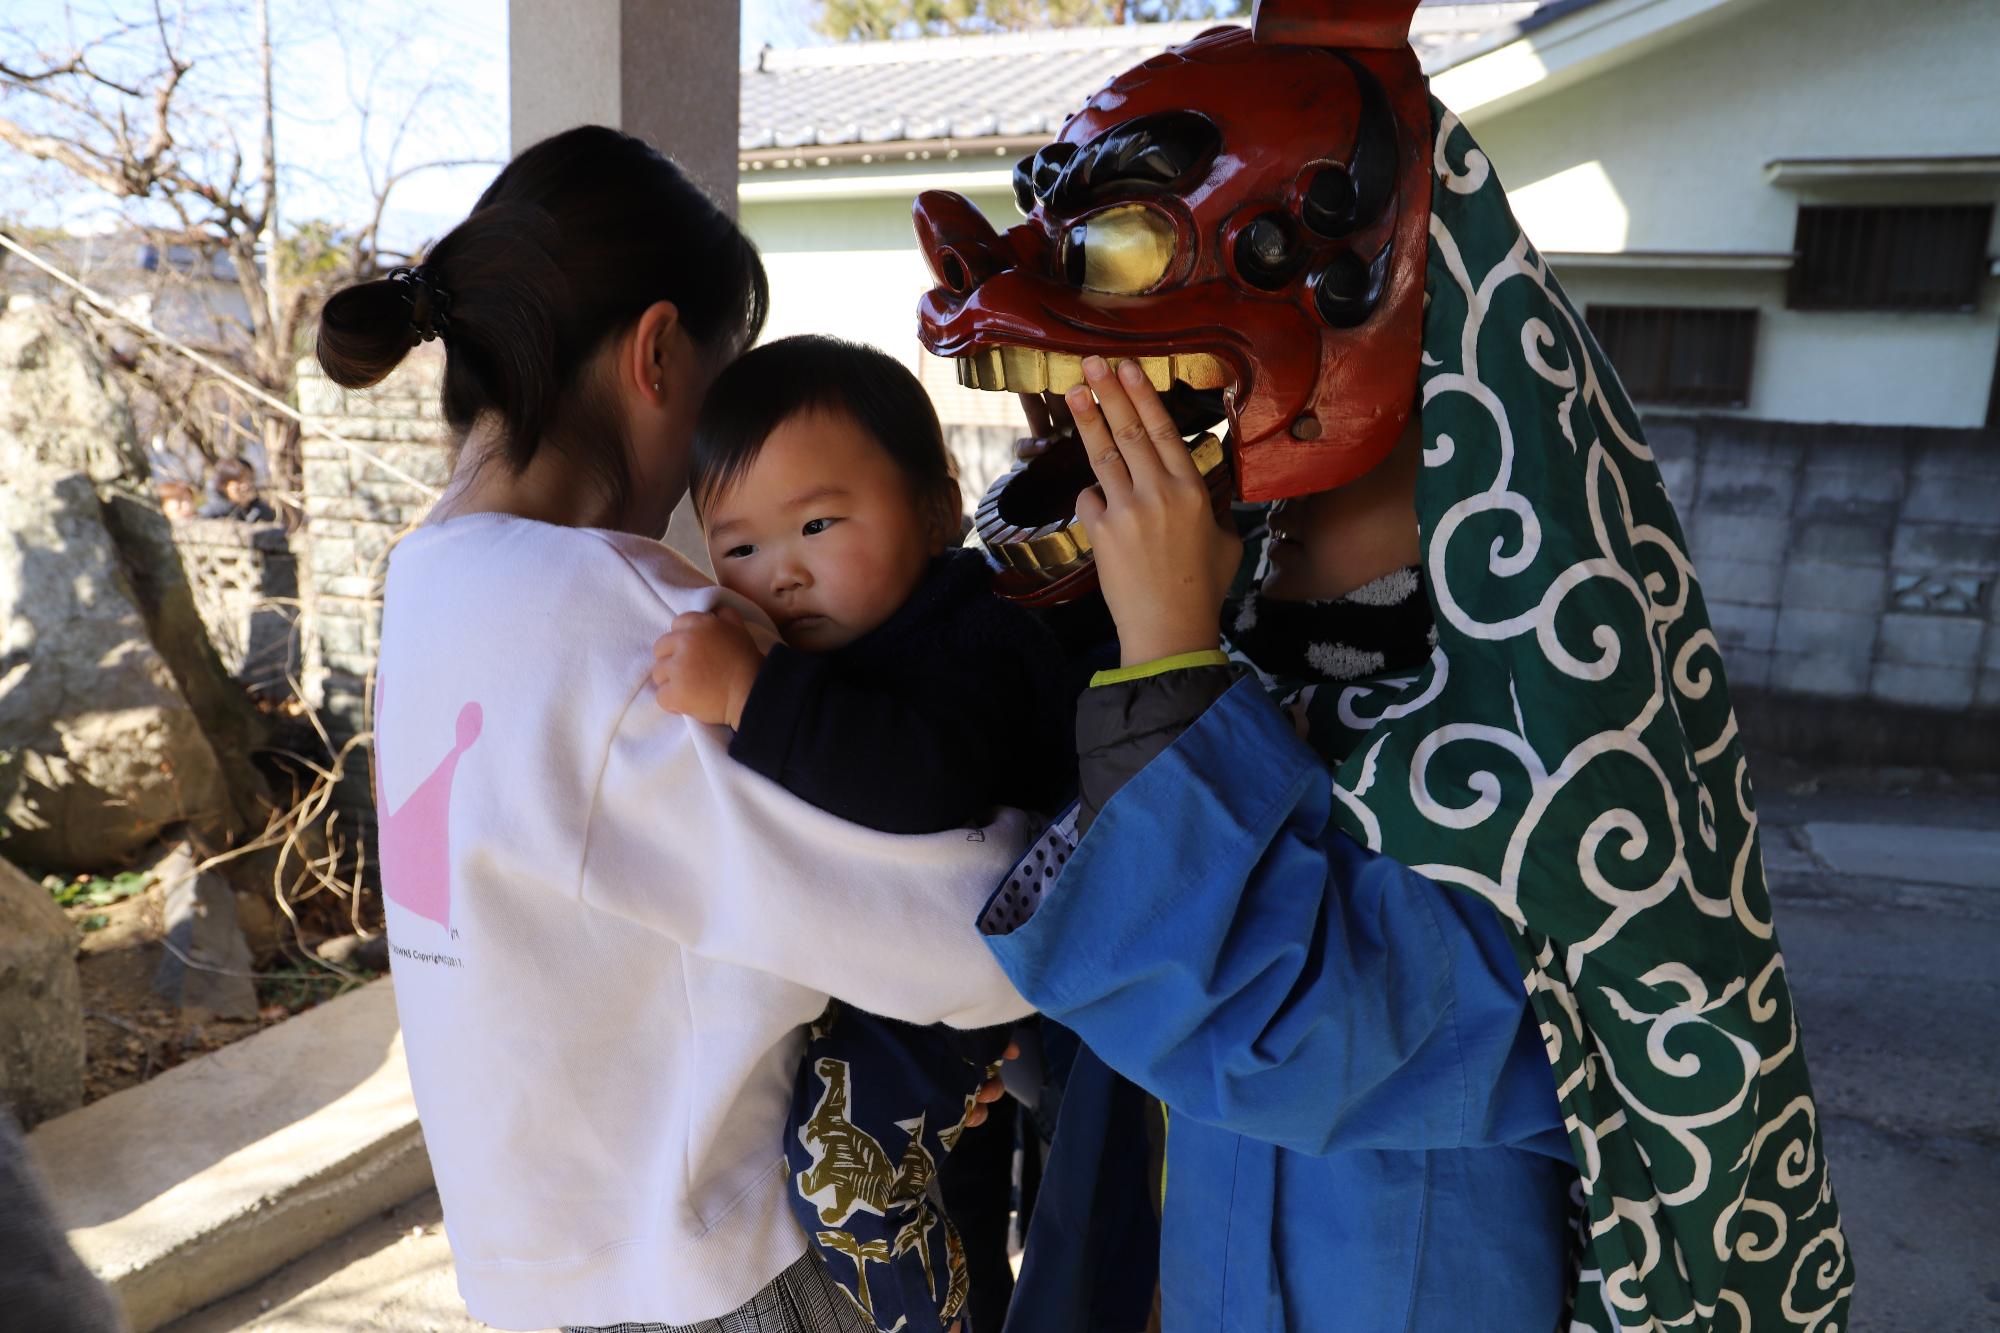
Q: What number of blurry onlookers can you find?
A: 2